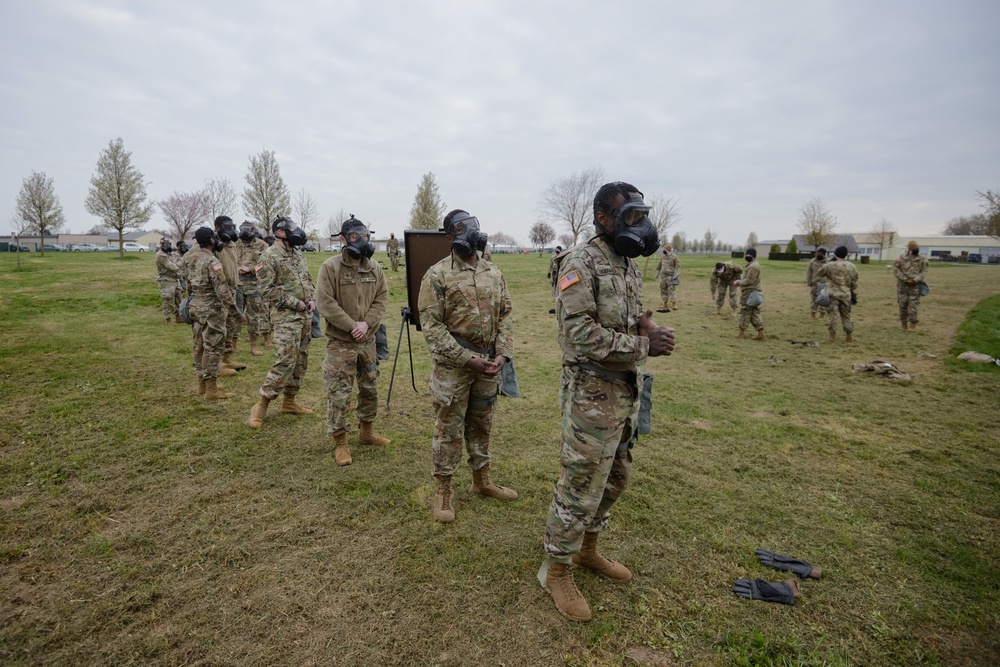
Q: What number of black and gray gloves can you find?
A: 2